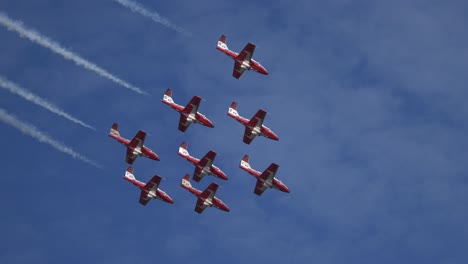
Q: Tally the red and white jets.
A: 8